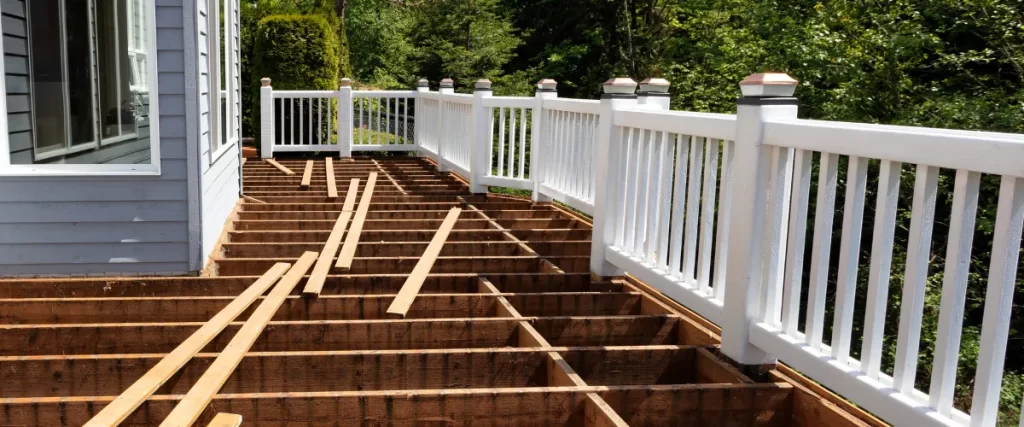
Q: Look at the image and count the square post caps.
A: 9